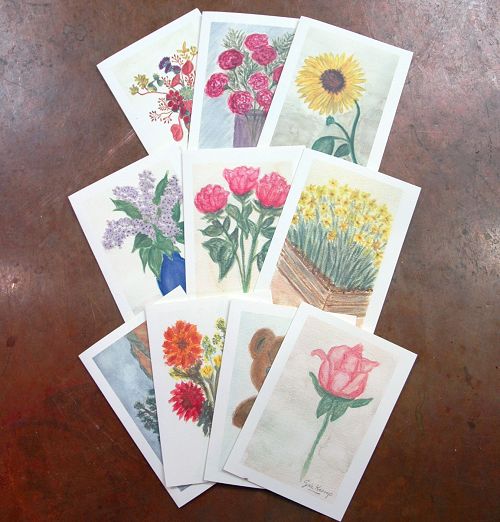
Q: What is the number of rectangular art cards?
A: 10